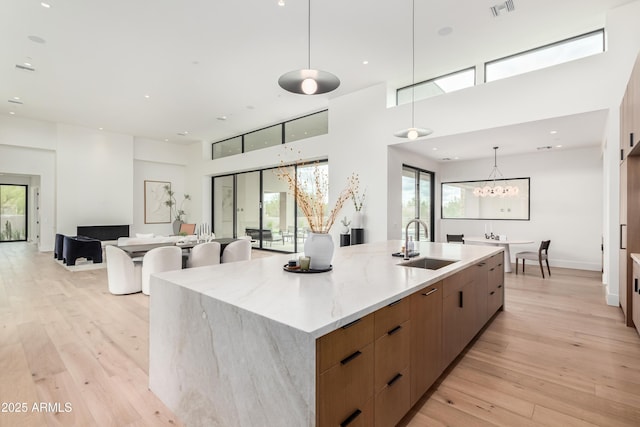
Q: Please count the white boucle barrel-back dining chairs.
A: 4